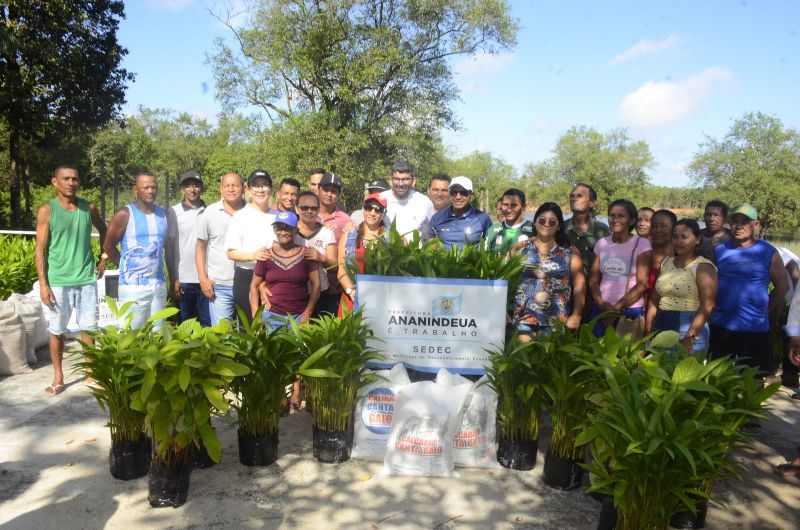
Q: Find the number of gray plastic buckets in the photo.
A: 0